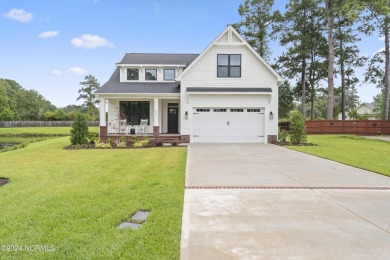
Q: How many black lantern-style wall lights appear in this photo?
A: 2